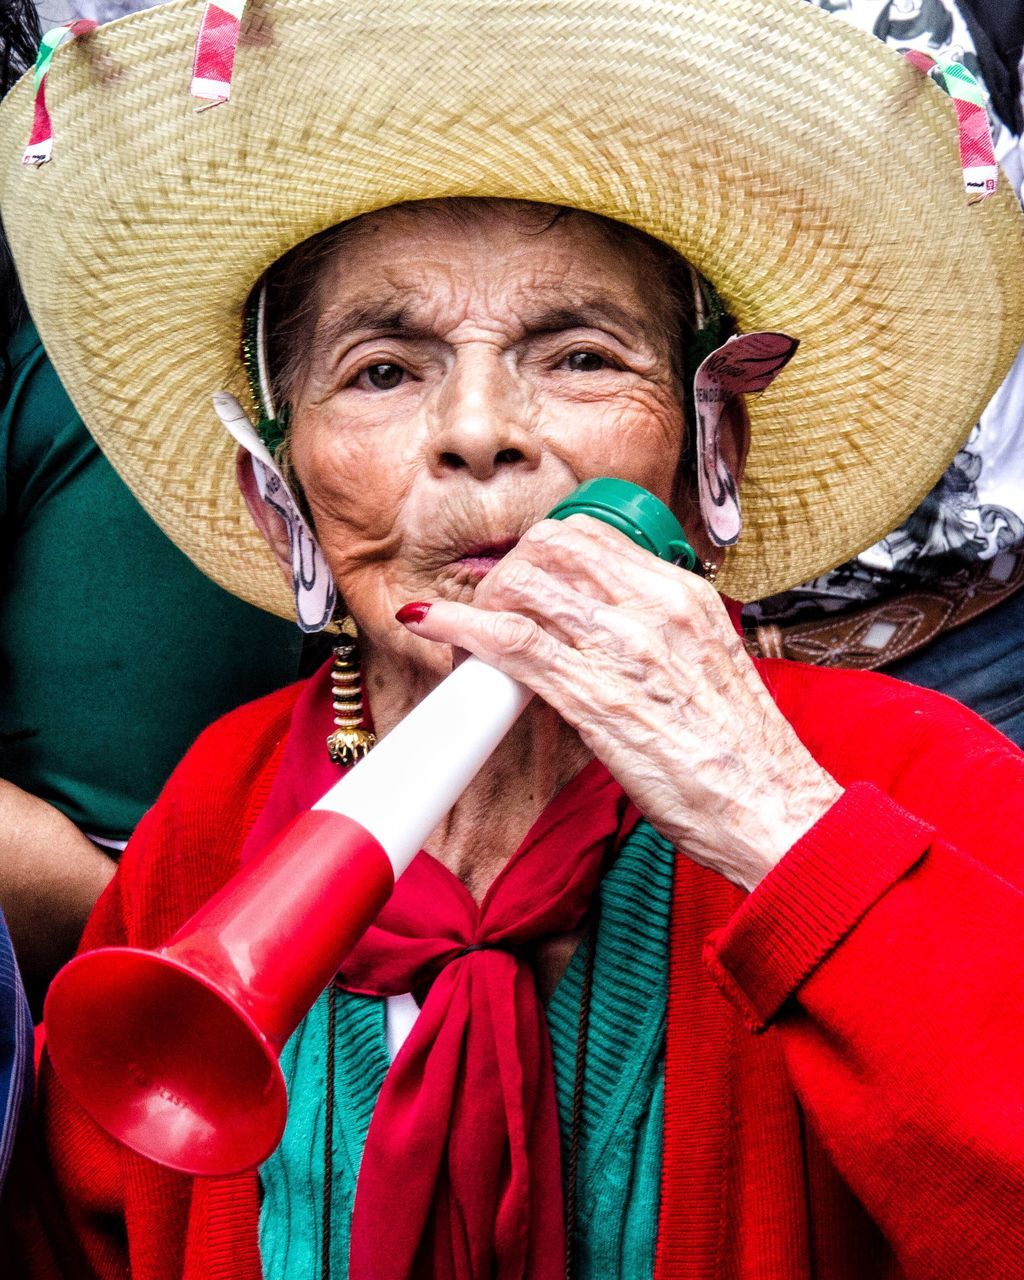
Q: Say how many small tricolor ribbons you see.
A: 3